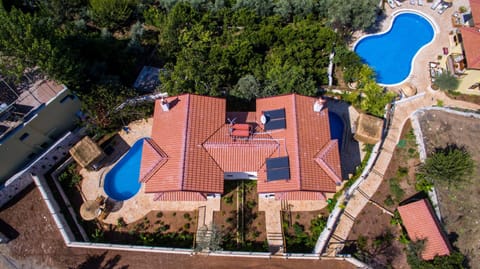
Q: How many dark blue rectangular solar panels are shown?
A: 4